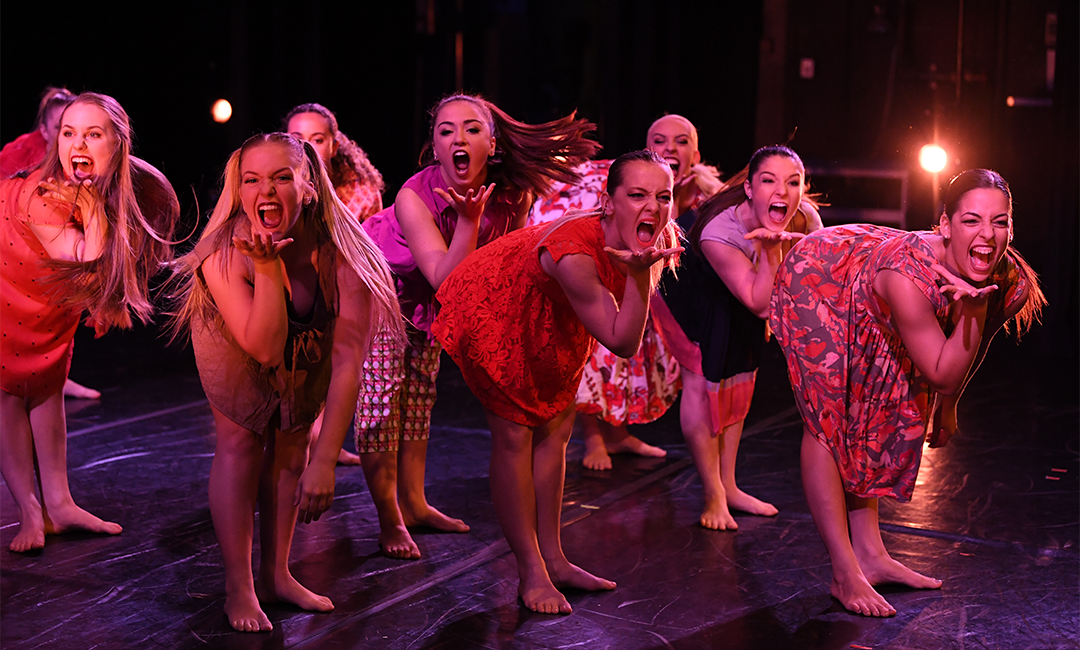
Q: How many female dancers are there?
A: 9